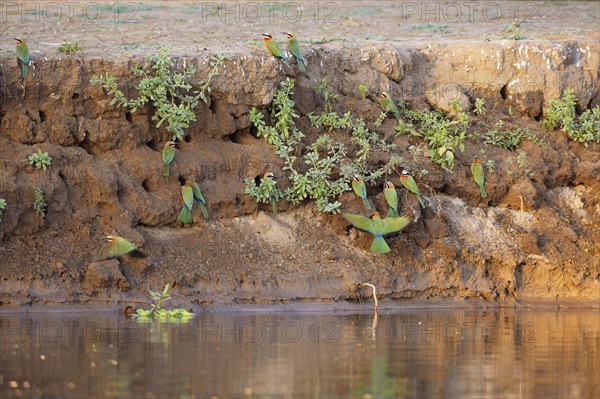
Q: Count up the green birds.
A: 14